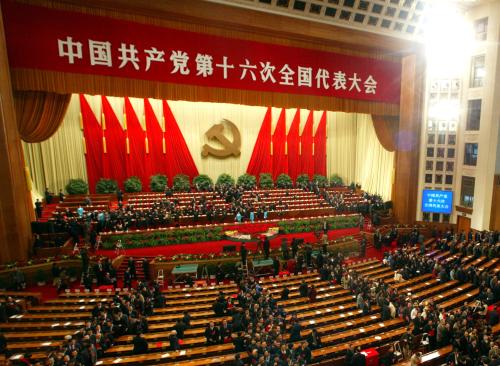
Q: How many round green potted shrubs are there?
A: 13